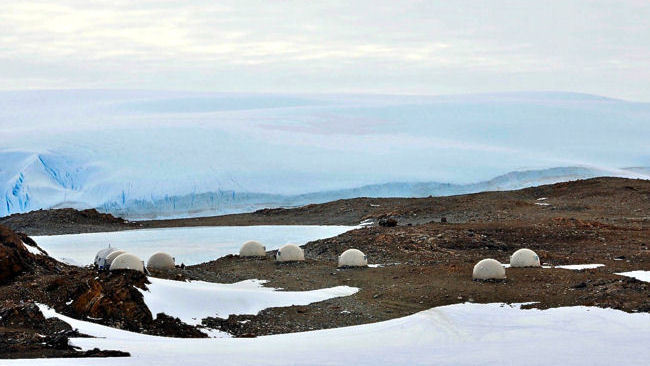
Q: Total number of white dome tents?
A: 9